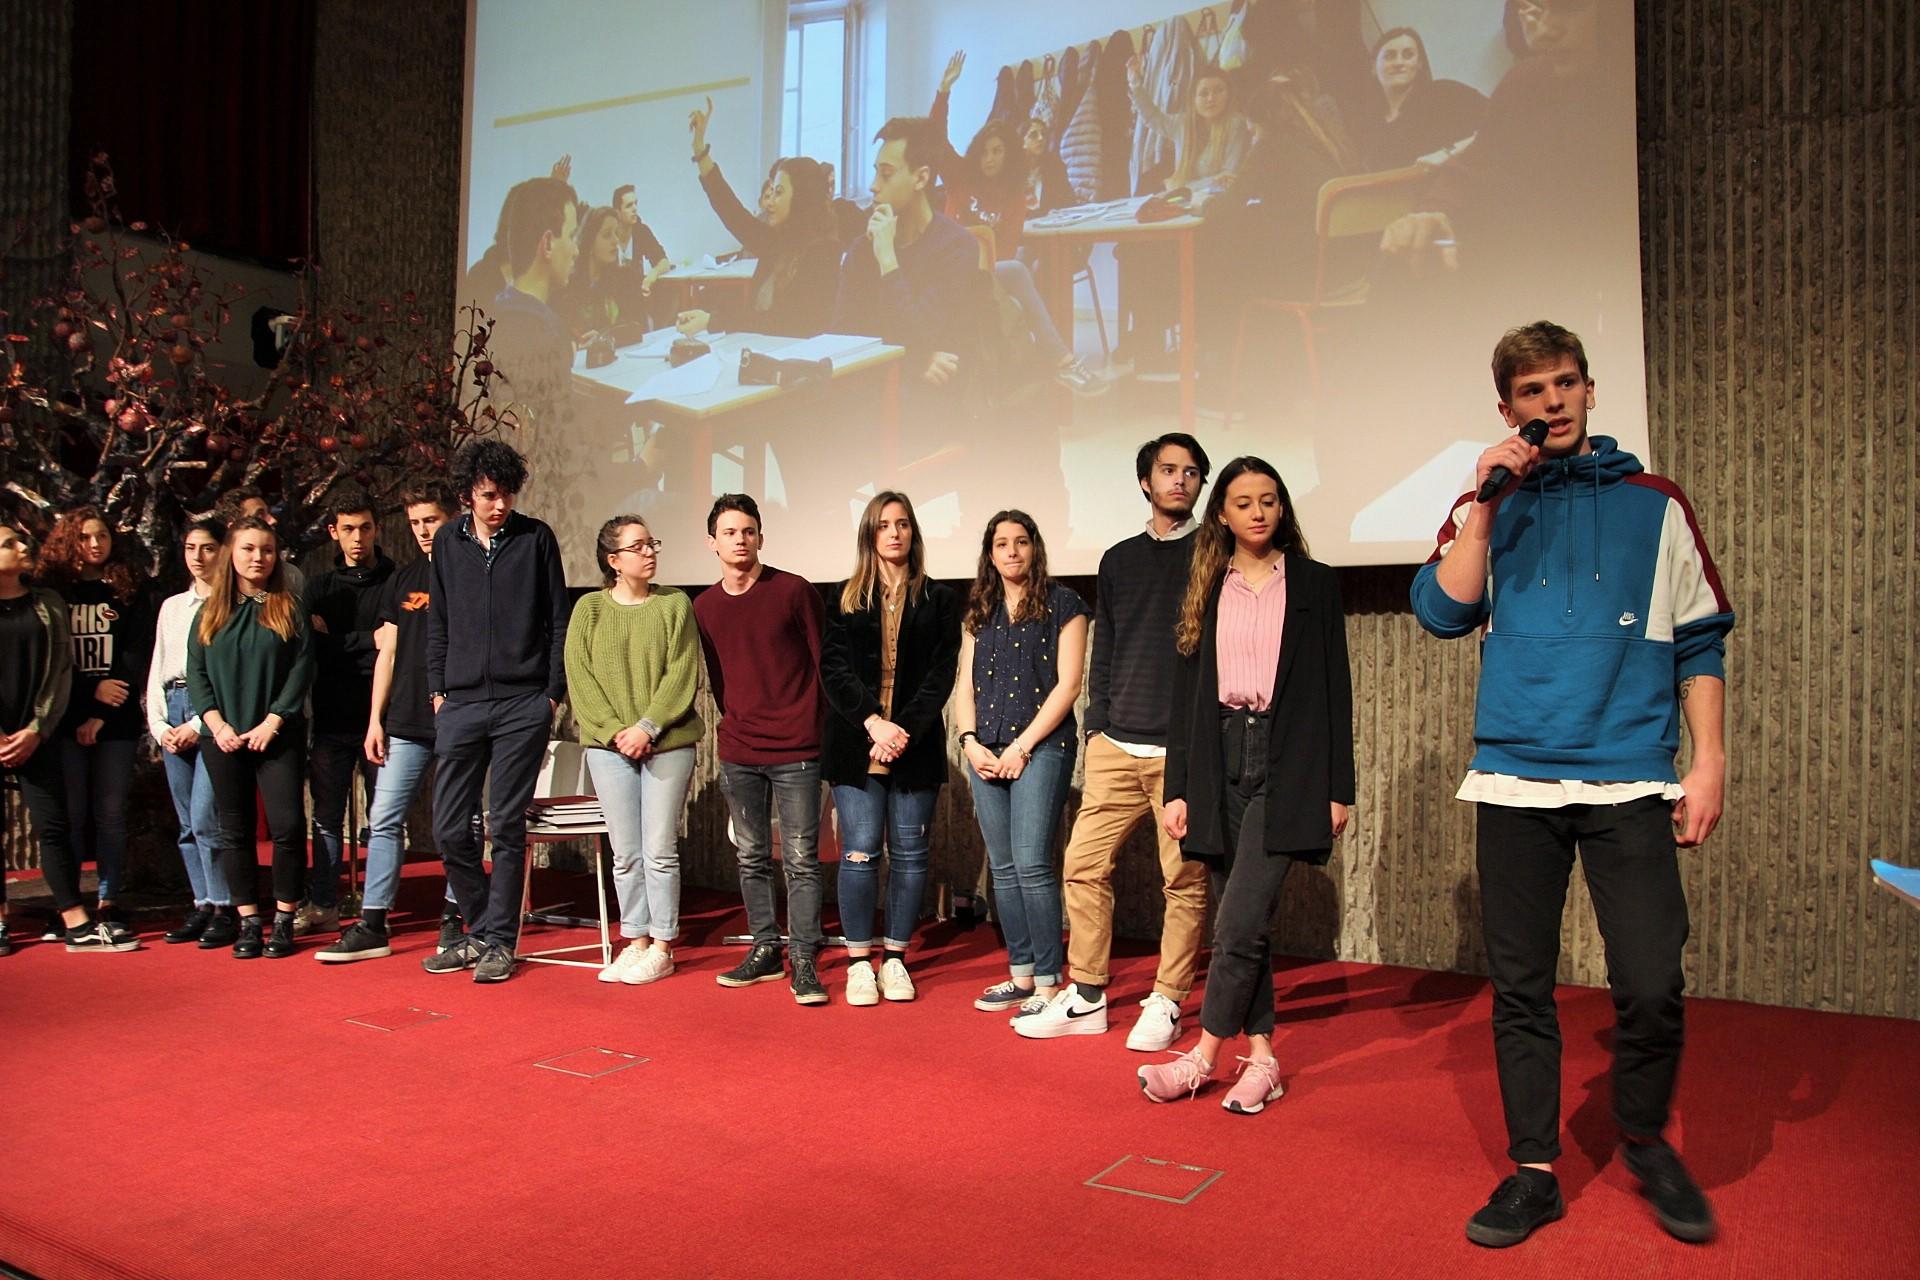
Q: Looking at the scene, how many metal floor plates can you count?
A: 3